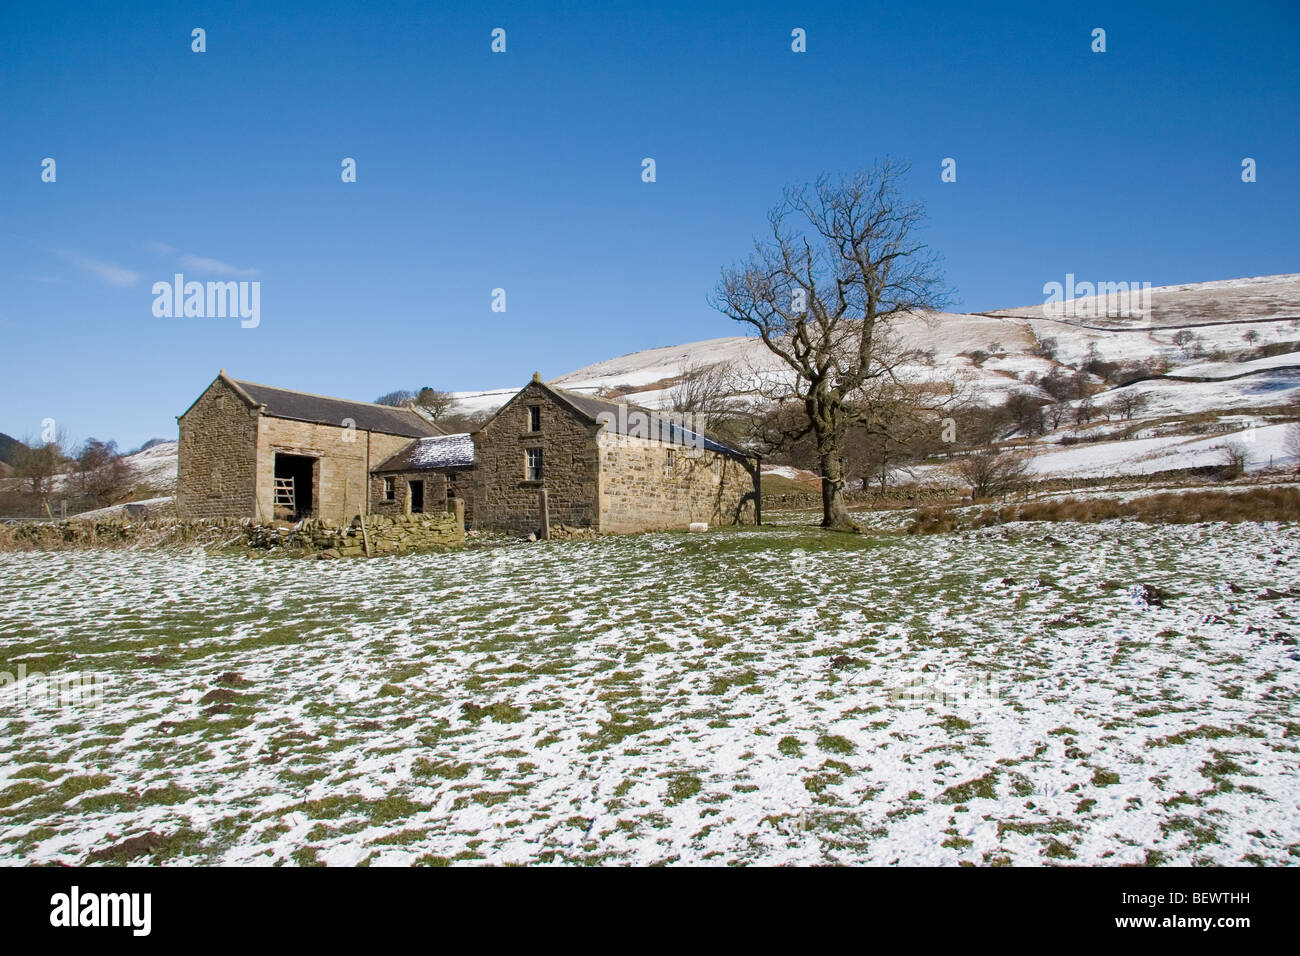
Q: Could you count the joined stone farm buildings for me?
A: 3